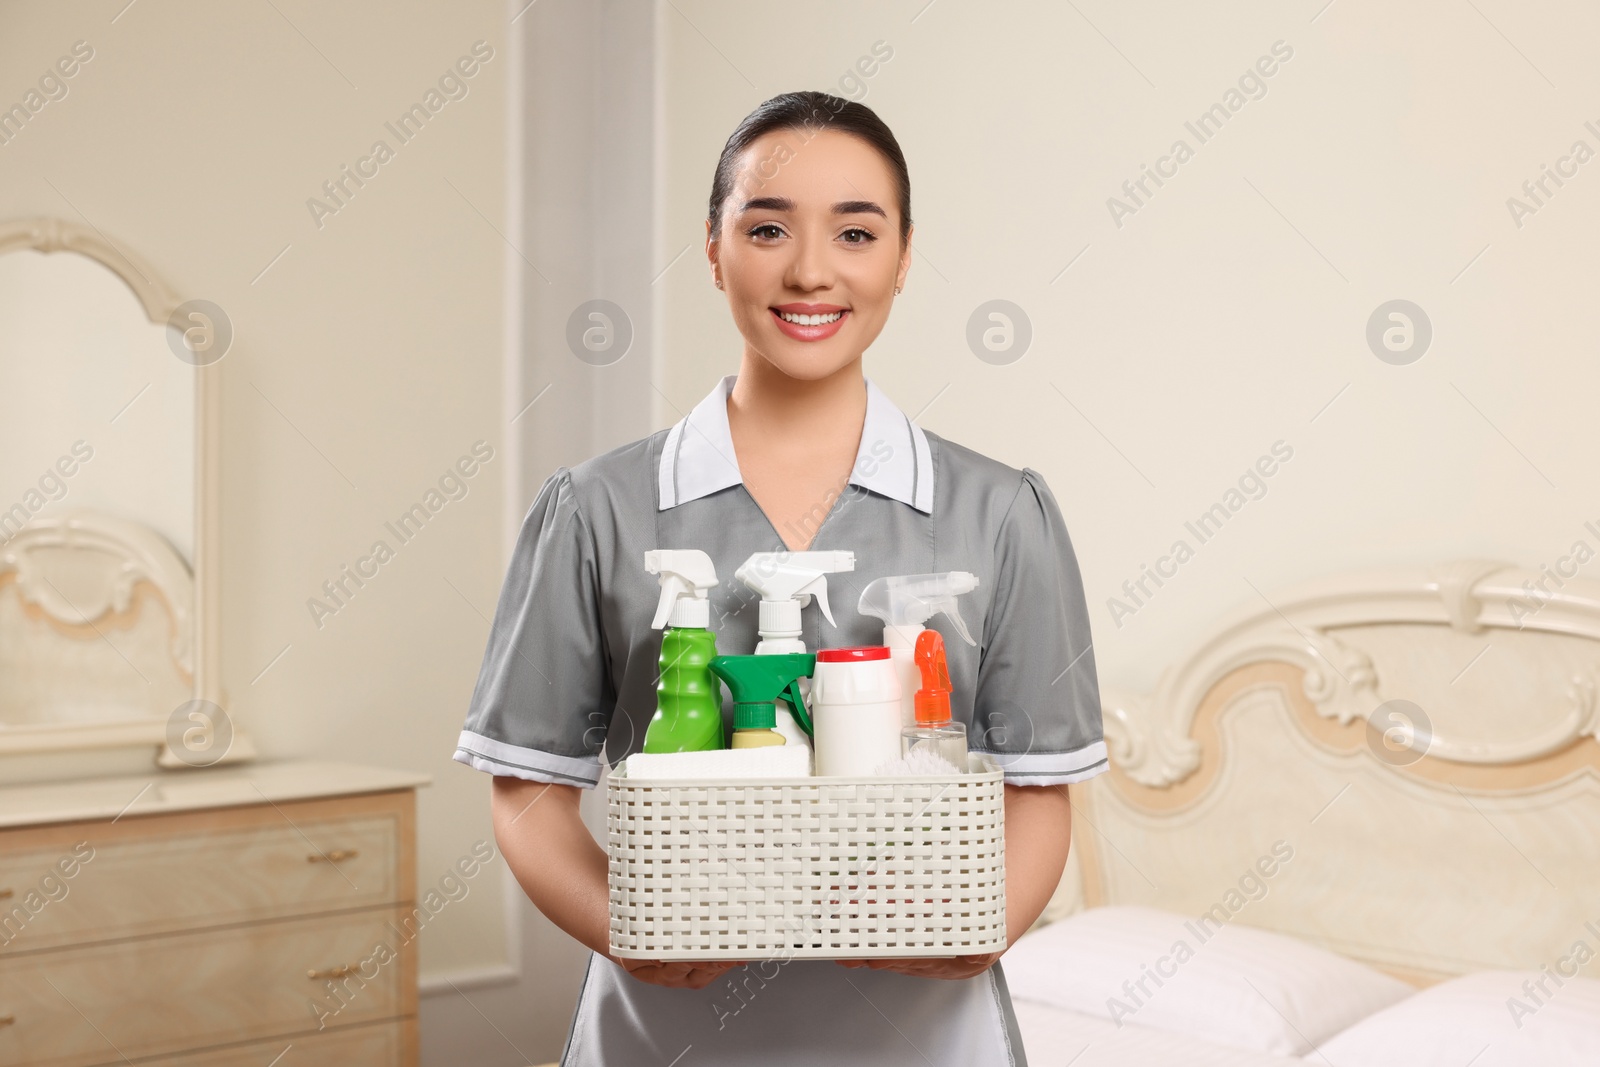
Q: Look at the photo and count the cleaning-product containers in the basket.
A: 6